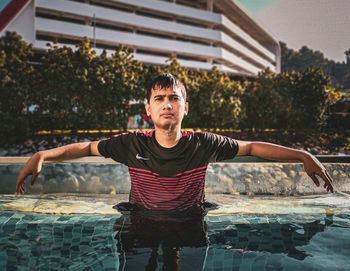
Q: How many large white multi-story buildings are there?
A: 1